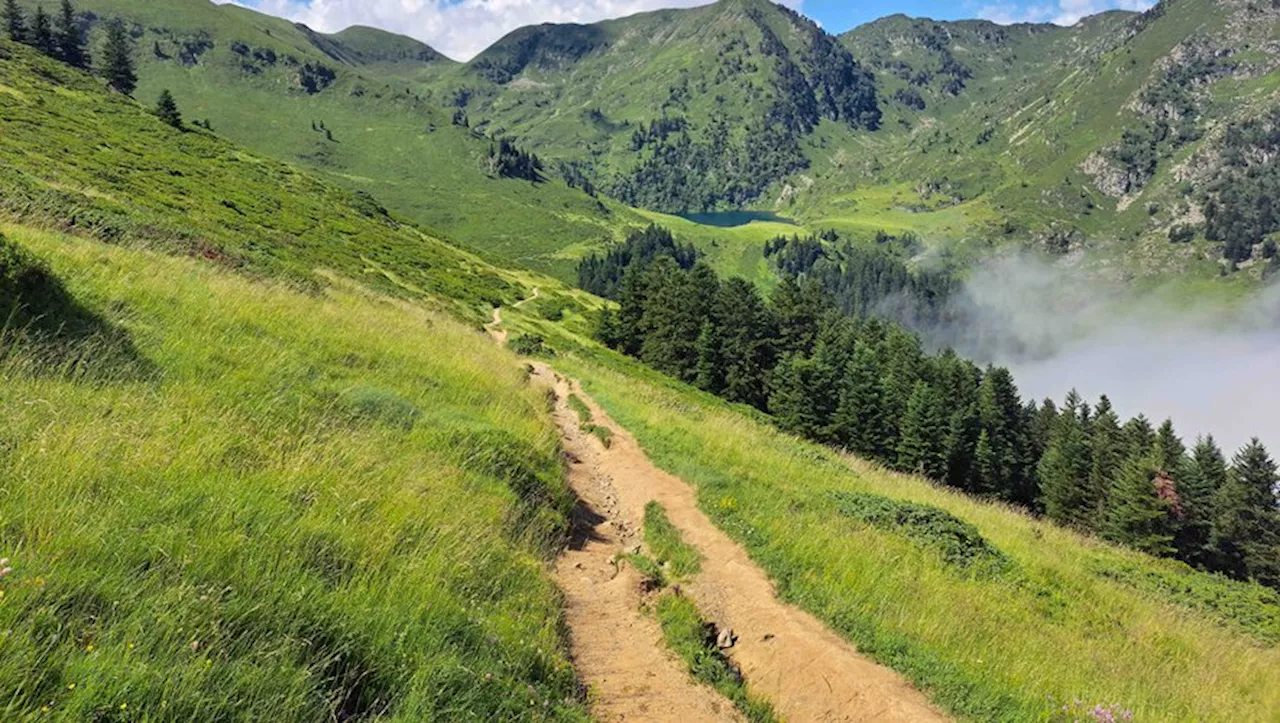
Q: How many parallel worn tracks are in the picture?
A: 2